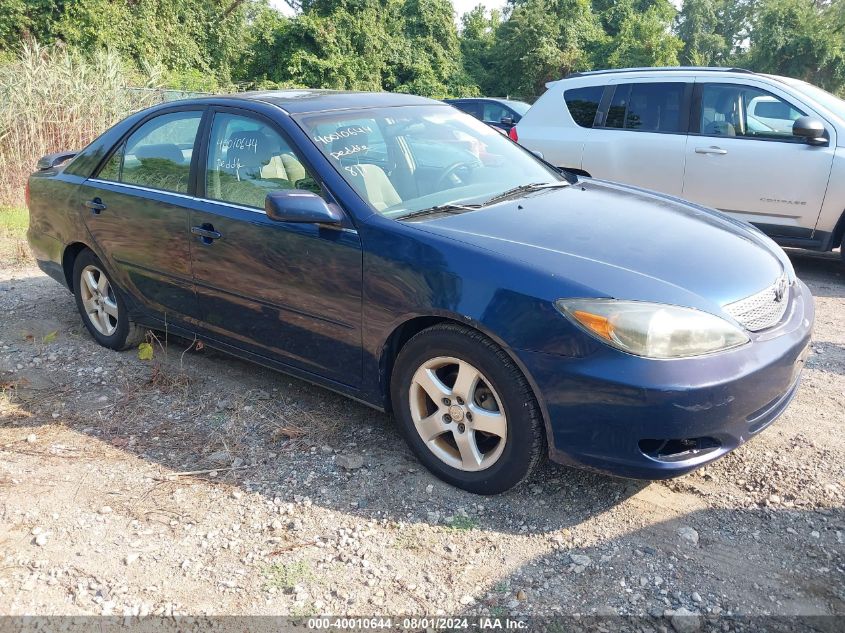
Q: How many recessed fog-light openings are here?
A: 1